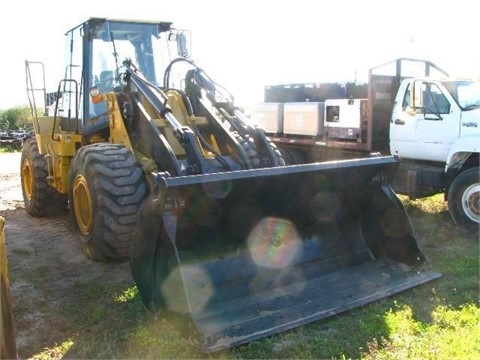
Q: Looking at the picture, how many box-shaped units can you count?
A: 3